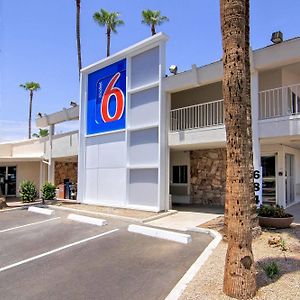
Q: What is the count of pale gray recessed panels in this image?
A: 4